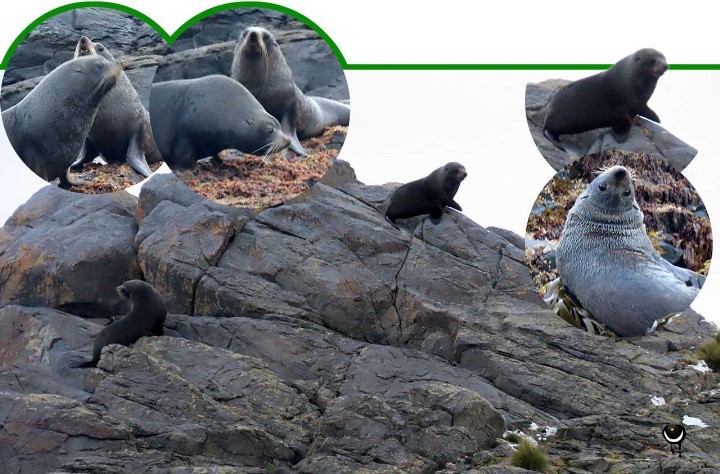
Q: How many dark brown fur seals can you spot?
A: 3